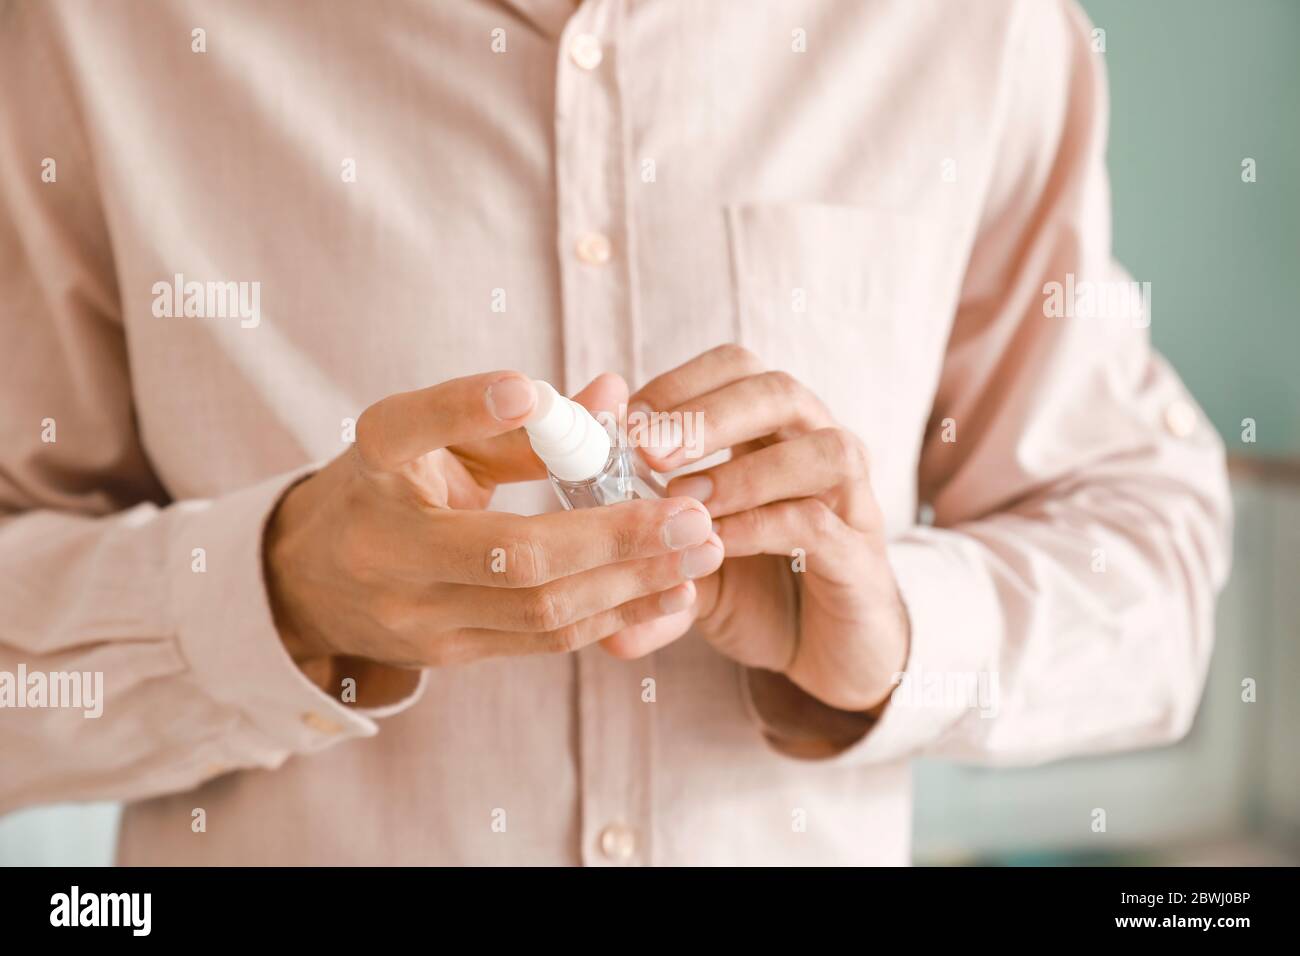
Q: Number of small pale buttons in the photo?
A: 5